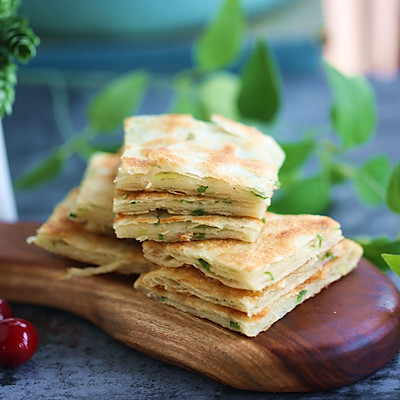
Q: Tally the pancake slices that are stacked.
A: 8